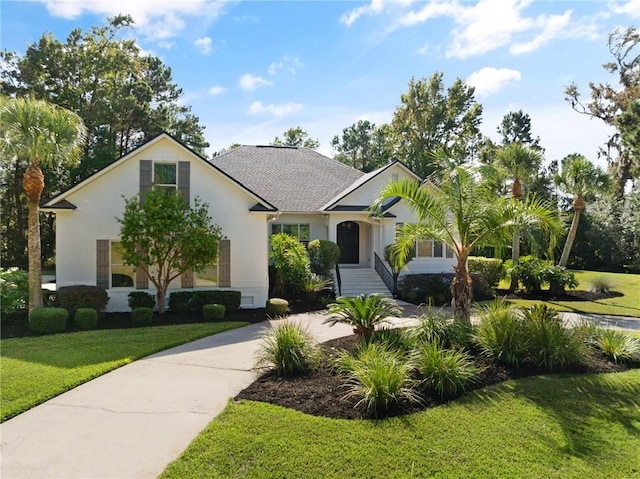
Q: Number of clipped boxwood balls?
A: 5